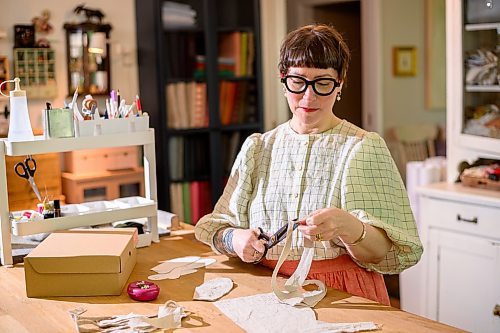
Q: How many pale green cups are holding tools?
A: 1